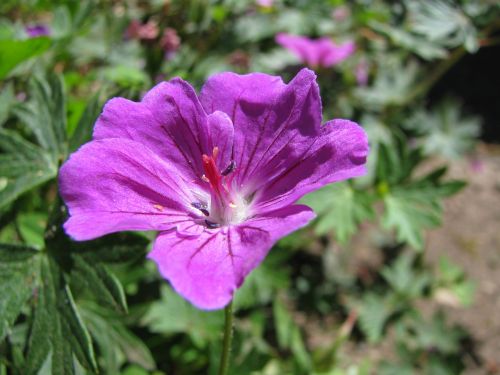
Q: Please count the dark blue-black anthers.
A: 3